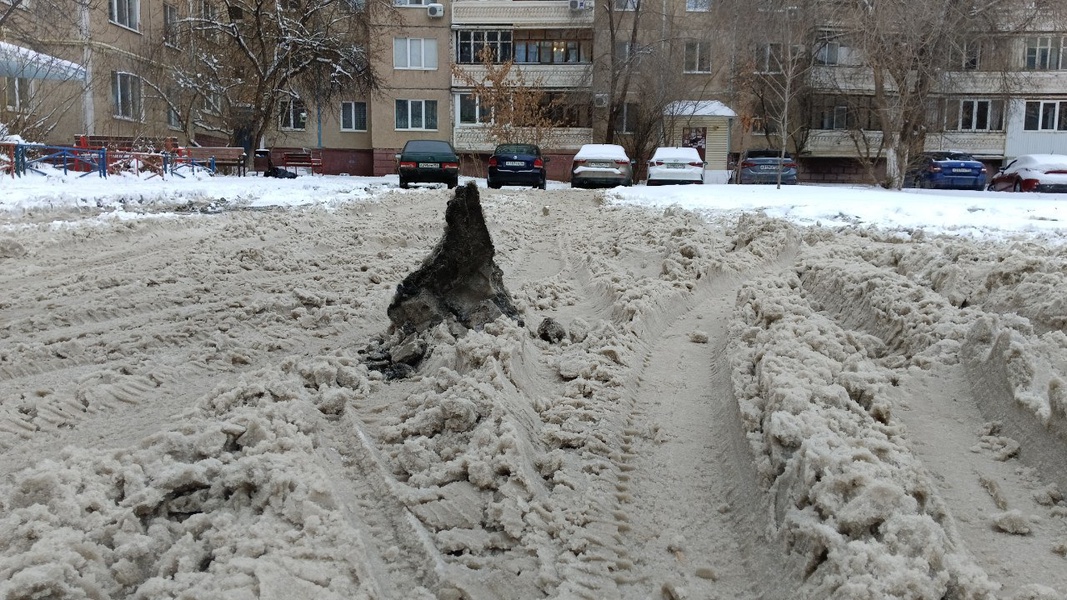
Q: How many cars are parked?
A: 7